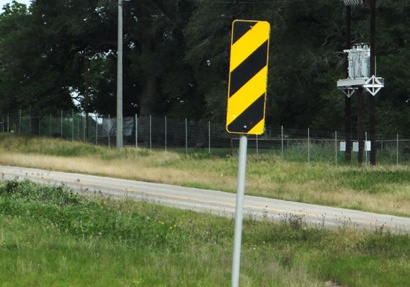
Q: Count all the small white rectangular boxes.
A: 3